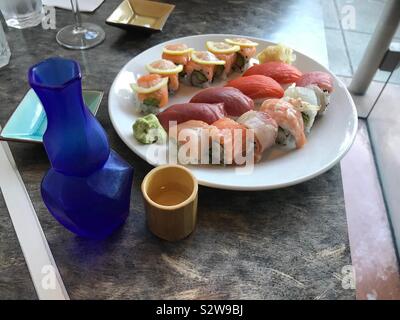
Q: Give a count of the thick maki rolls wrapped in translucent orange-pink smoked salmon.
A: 6